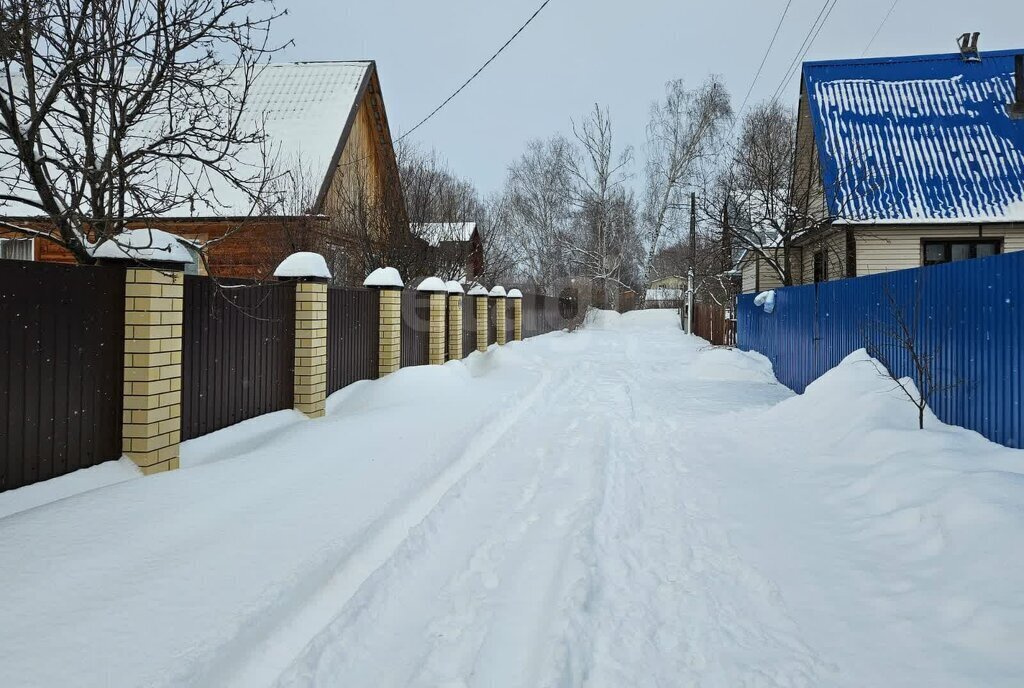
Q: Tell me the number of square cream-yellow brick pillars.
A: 8